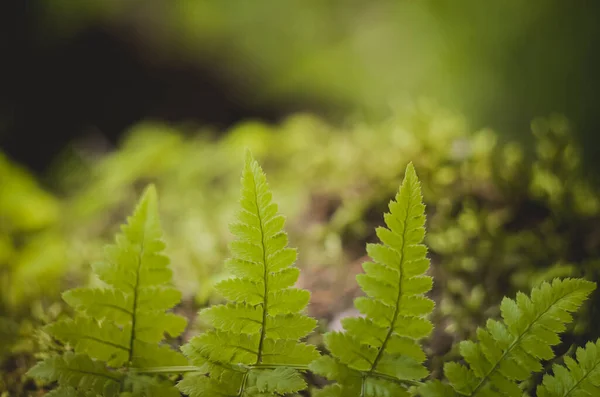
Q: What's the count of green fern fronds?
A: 5